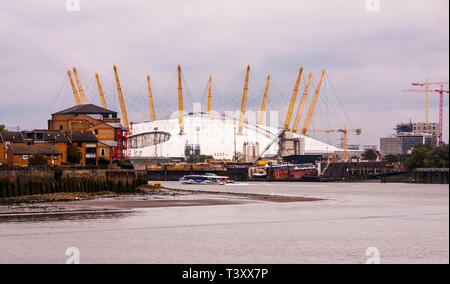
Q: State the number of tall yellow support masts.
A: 12